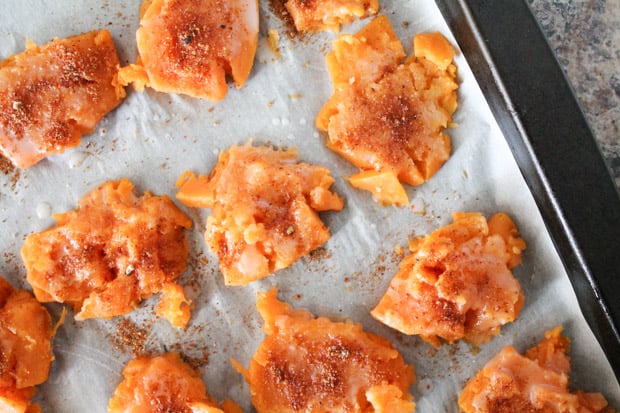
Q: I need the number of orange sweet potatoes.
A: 11